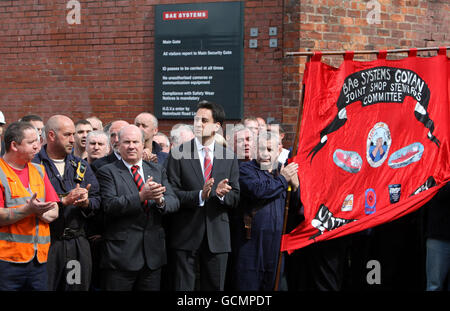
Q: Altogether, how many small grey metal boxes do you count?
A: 4